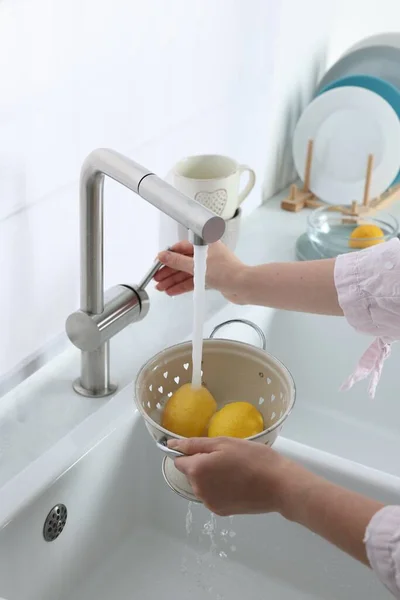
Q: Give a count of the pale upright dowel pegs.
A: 4